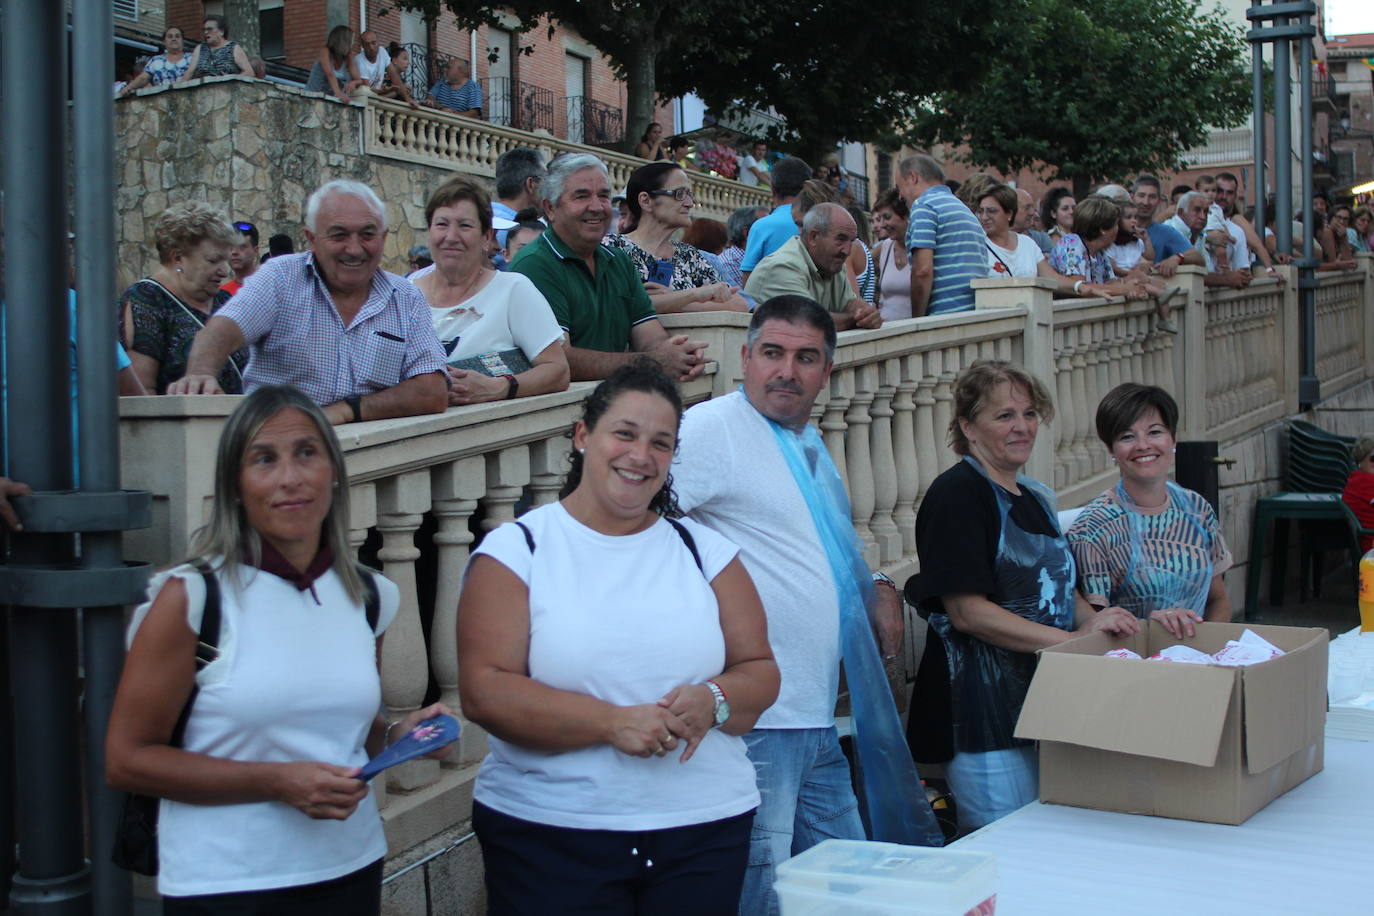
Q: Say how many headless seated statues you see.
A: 0